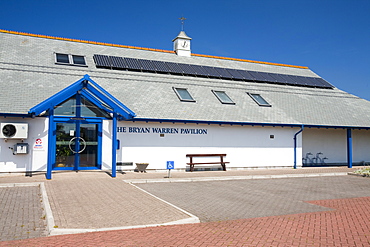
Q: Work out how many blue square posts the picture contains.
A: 3